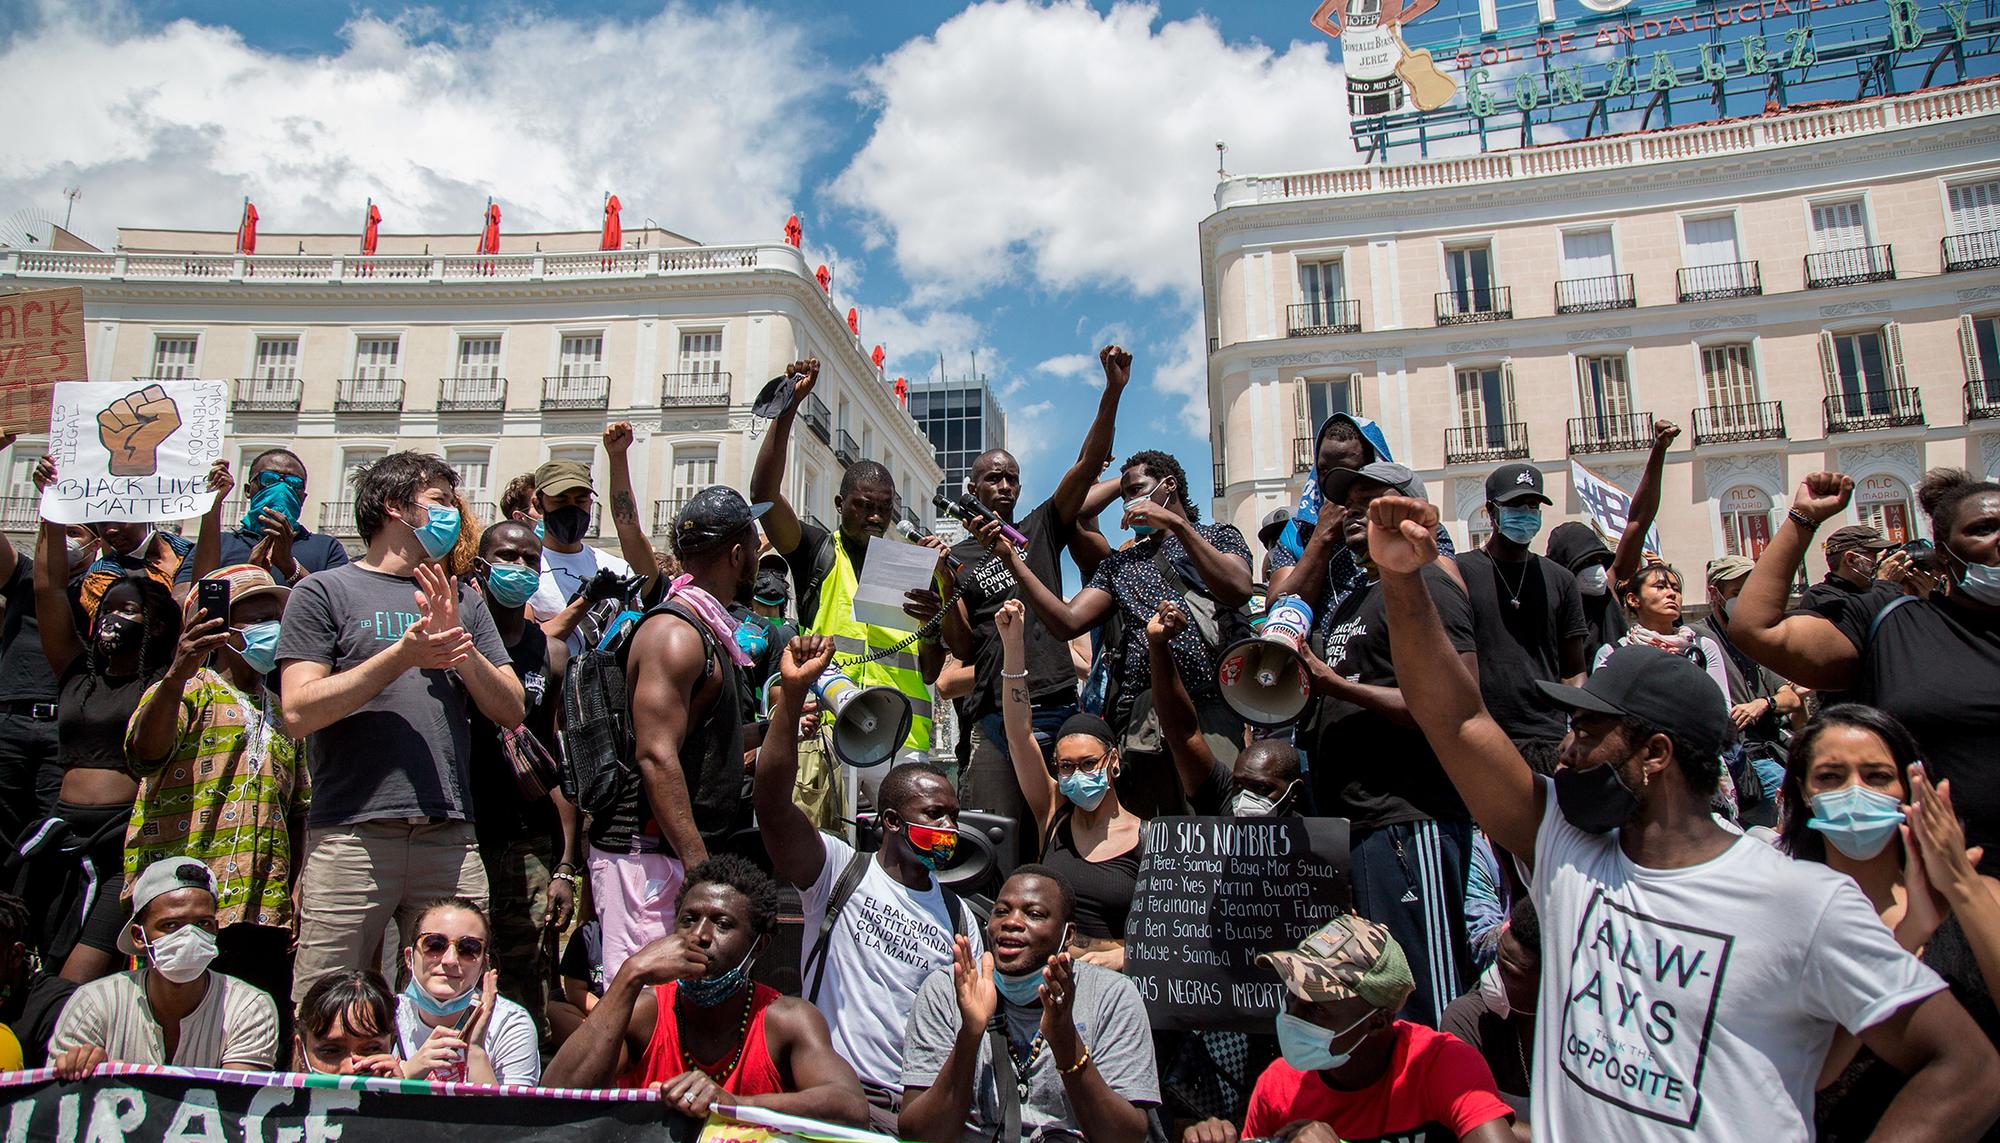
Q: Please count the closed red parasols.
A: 9